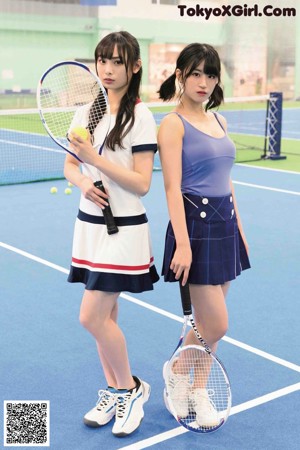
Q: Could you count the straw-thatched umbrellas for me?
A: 0